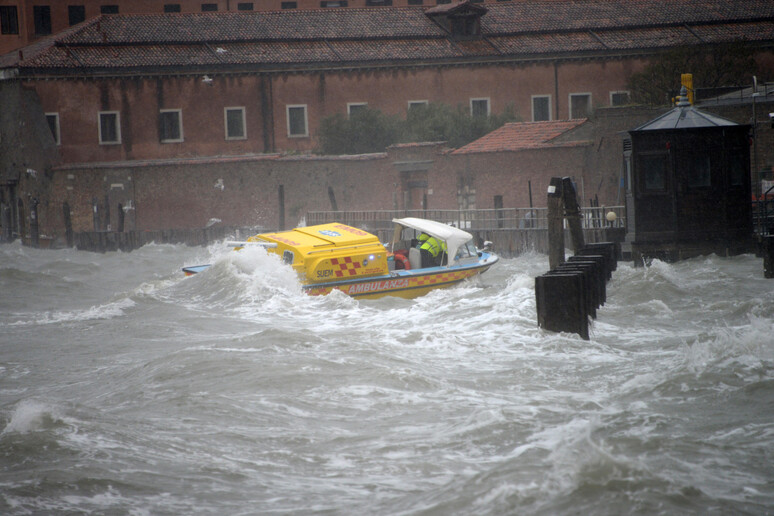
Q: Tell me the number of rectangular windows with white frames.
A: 11